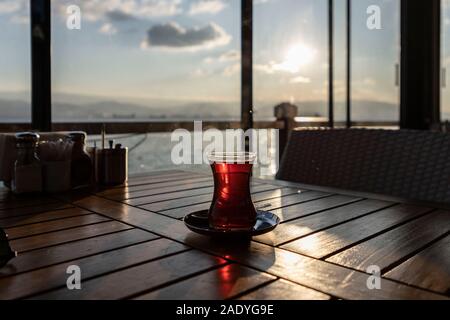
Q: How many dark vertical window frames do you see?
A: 5